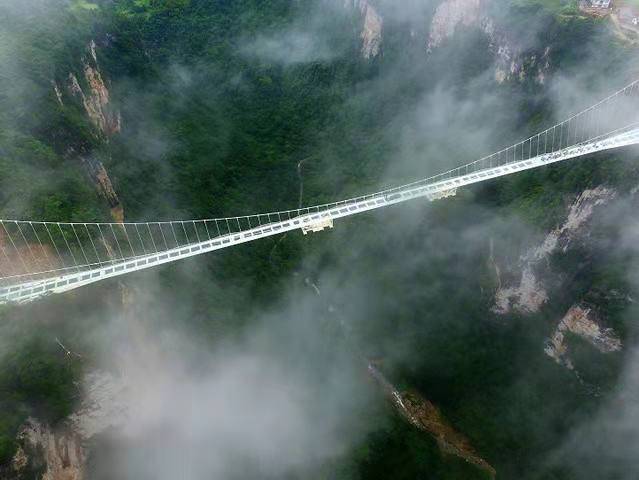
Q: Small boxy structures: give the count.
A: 2